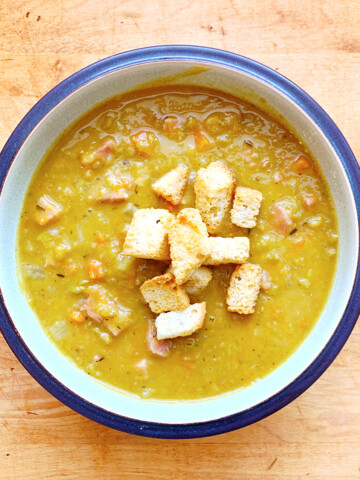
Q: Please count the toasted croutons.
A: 10